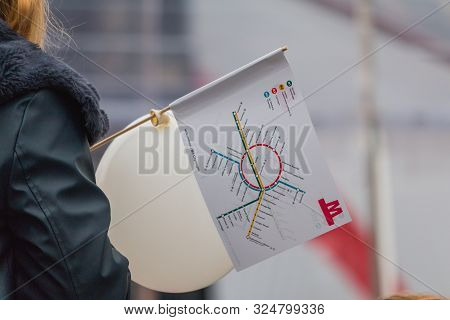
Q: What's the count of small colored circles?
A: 4